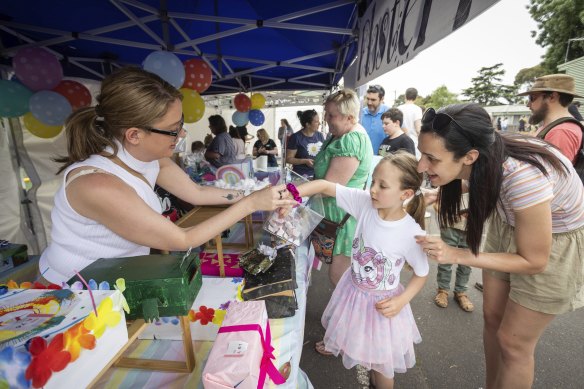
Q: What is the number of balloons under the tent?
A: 12